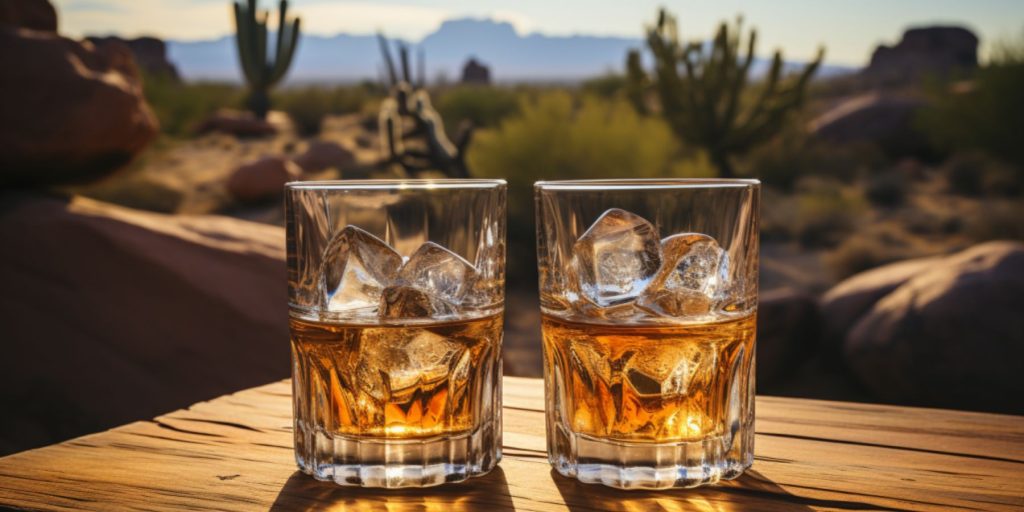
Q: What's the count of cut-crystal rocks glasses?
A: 2